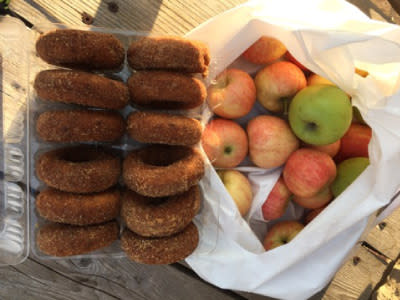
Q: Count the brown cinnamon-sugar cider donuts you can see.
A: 12